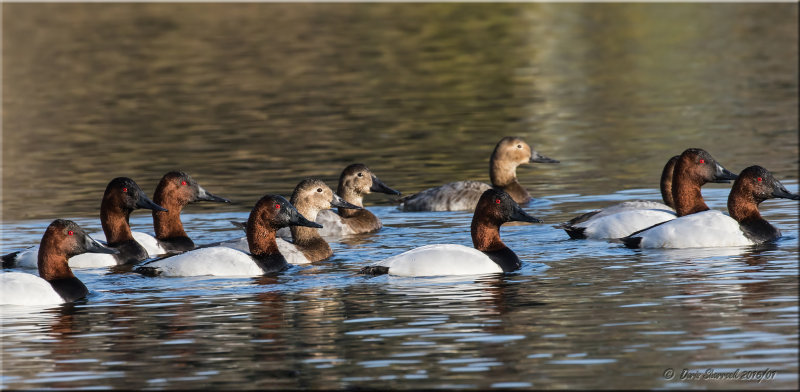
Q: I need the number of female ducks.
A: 3